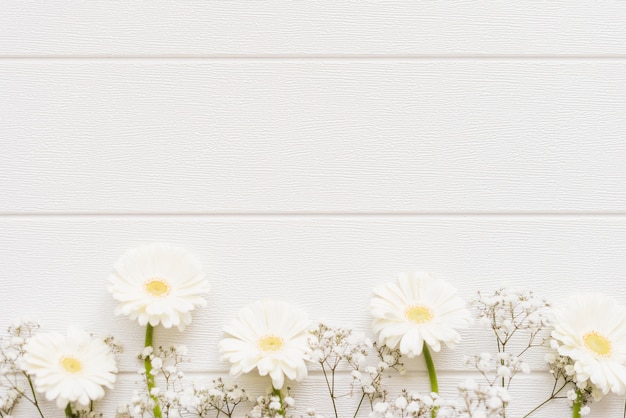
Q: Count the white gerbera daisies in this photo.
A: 5